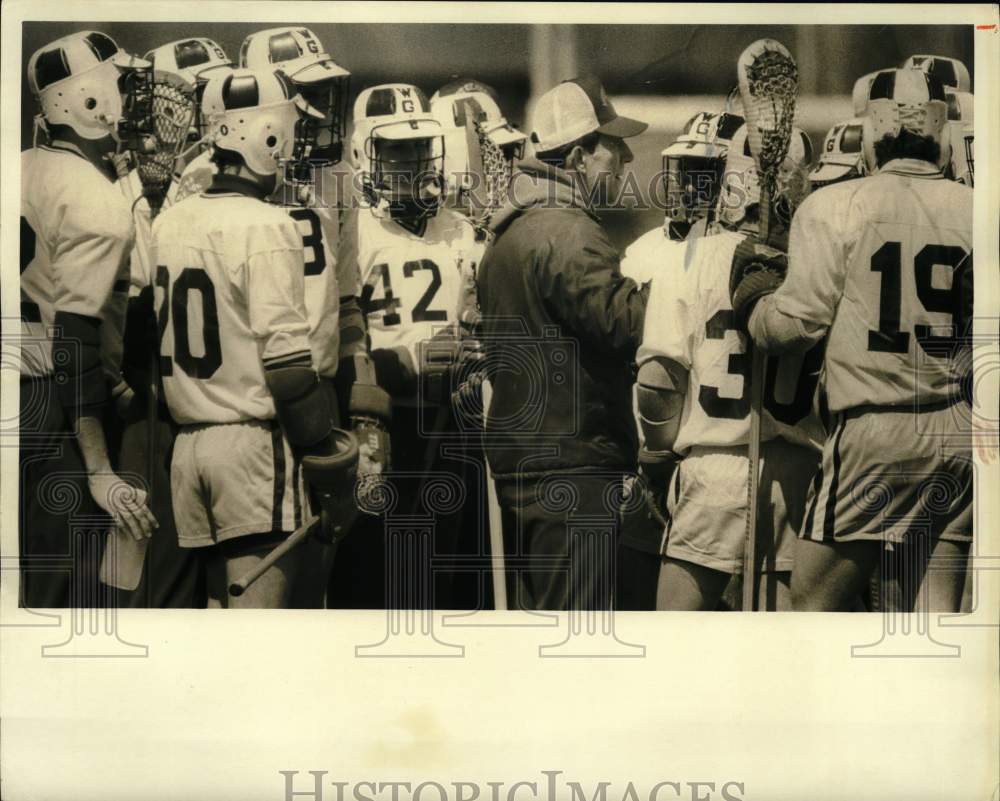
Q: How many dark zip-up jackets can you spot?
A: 1